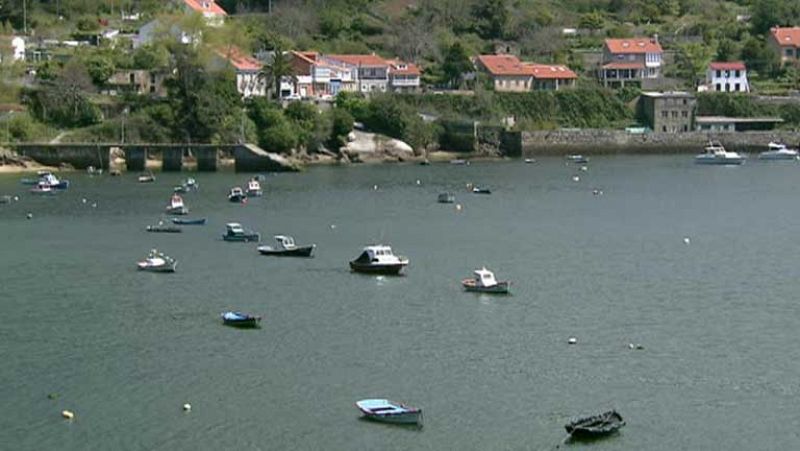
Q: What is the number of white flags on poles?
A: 0